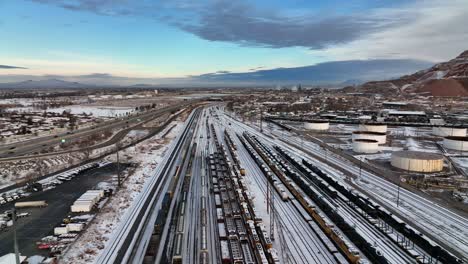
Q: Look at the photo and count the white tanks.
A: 7